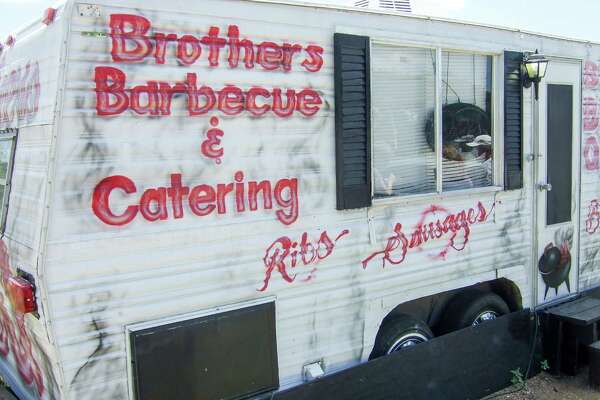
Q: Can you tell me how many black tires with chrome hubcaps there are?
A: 2